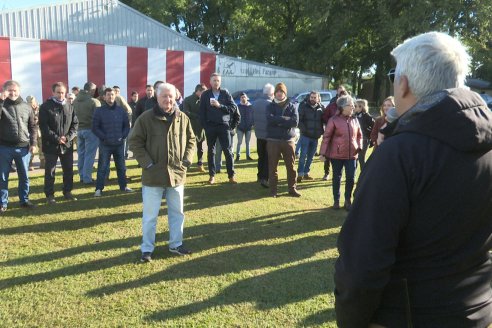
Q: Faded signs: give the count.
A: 1